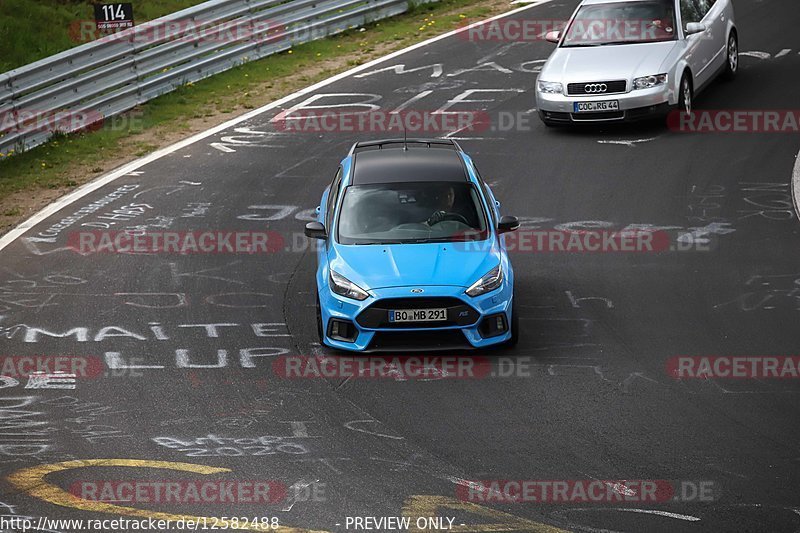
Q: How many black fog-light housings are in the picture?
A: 2